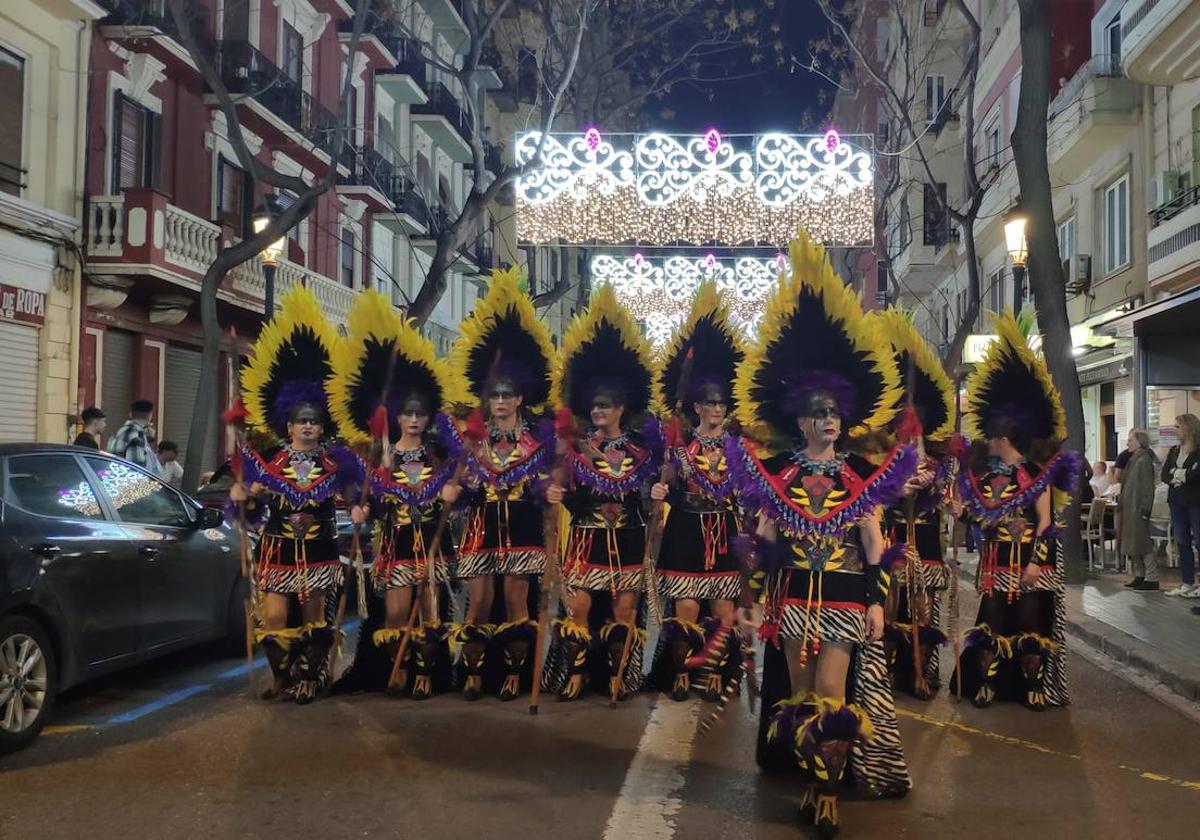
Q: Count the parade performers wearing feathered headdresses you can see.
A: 8